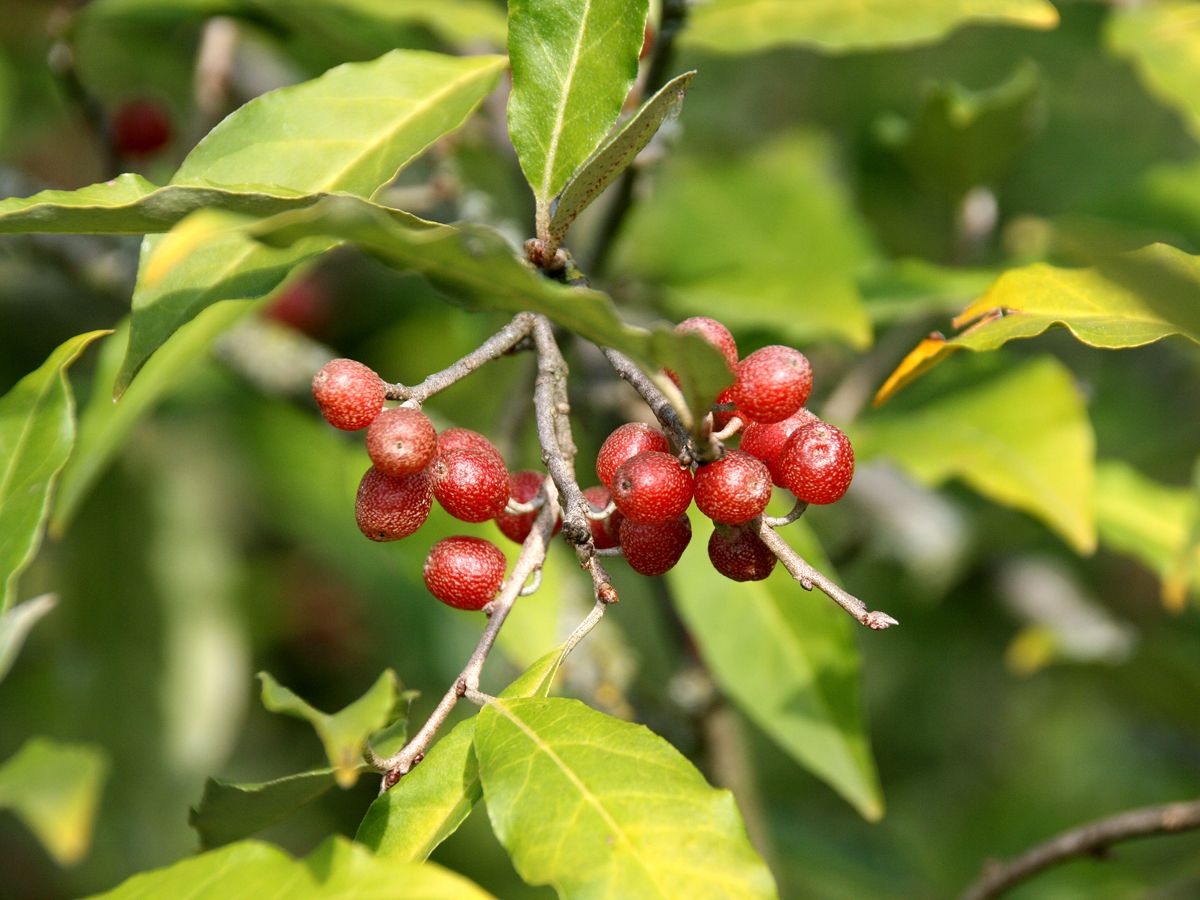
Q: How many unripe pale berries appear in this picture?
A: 0